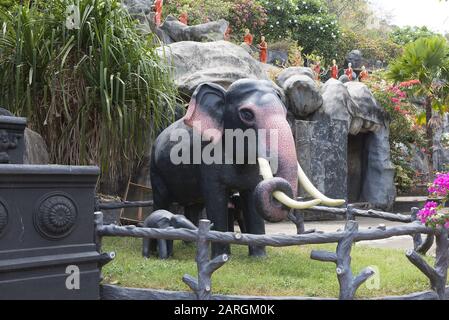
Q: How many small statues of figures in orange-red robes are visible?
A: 9